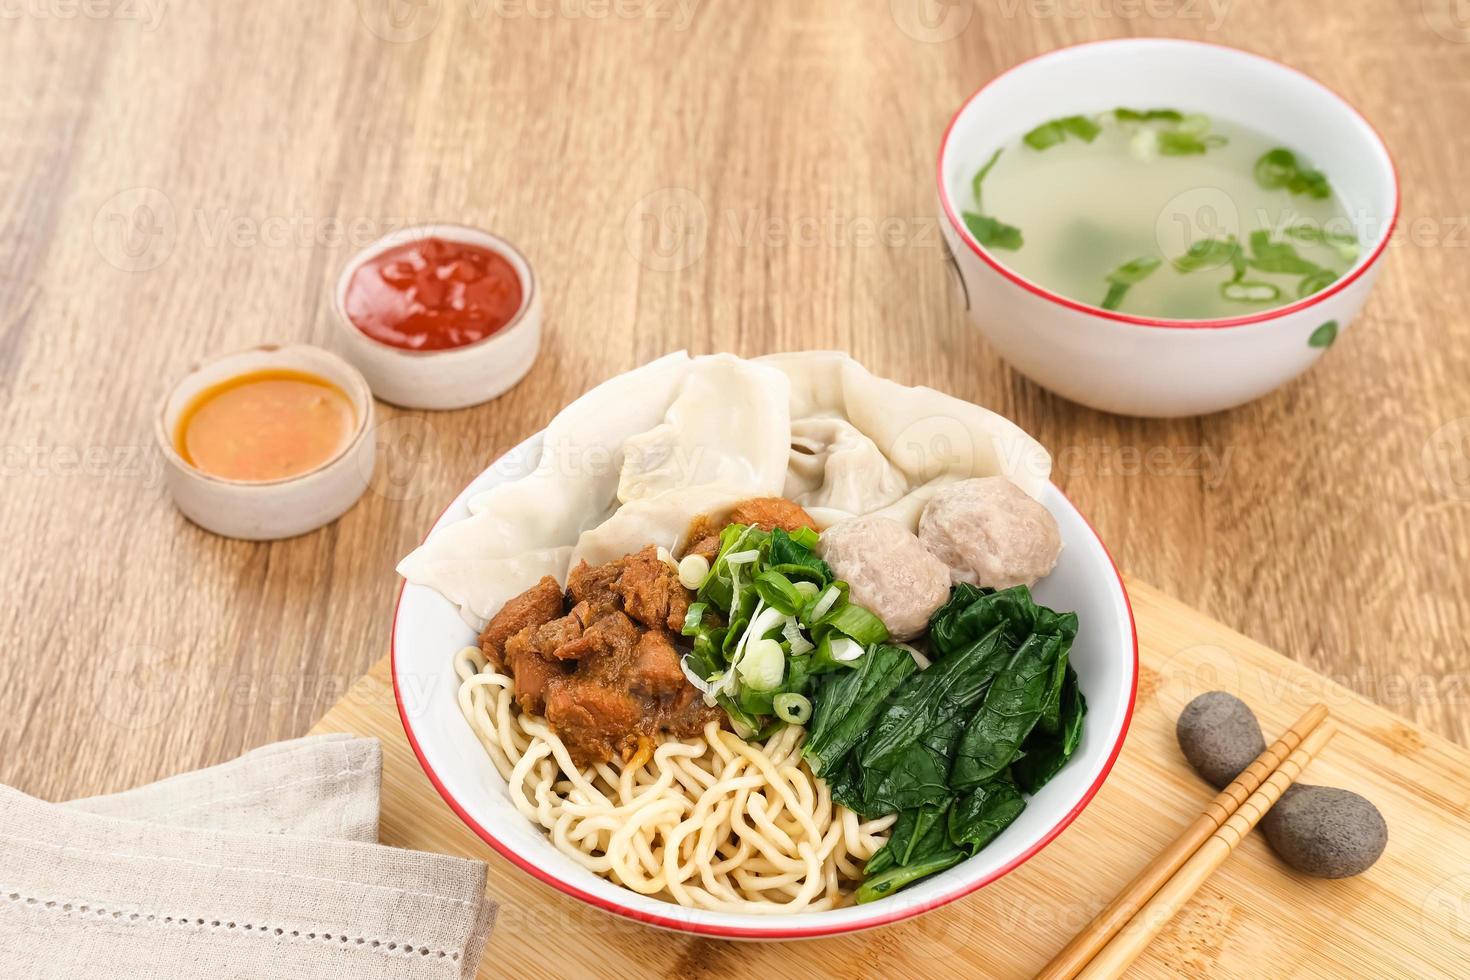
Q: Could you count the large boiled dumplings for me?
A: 2